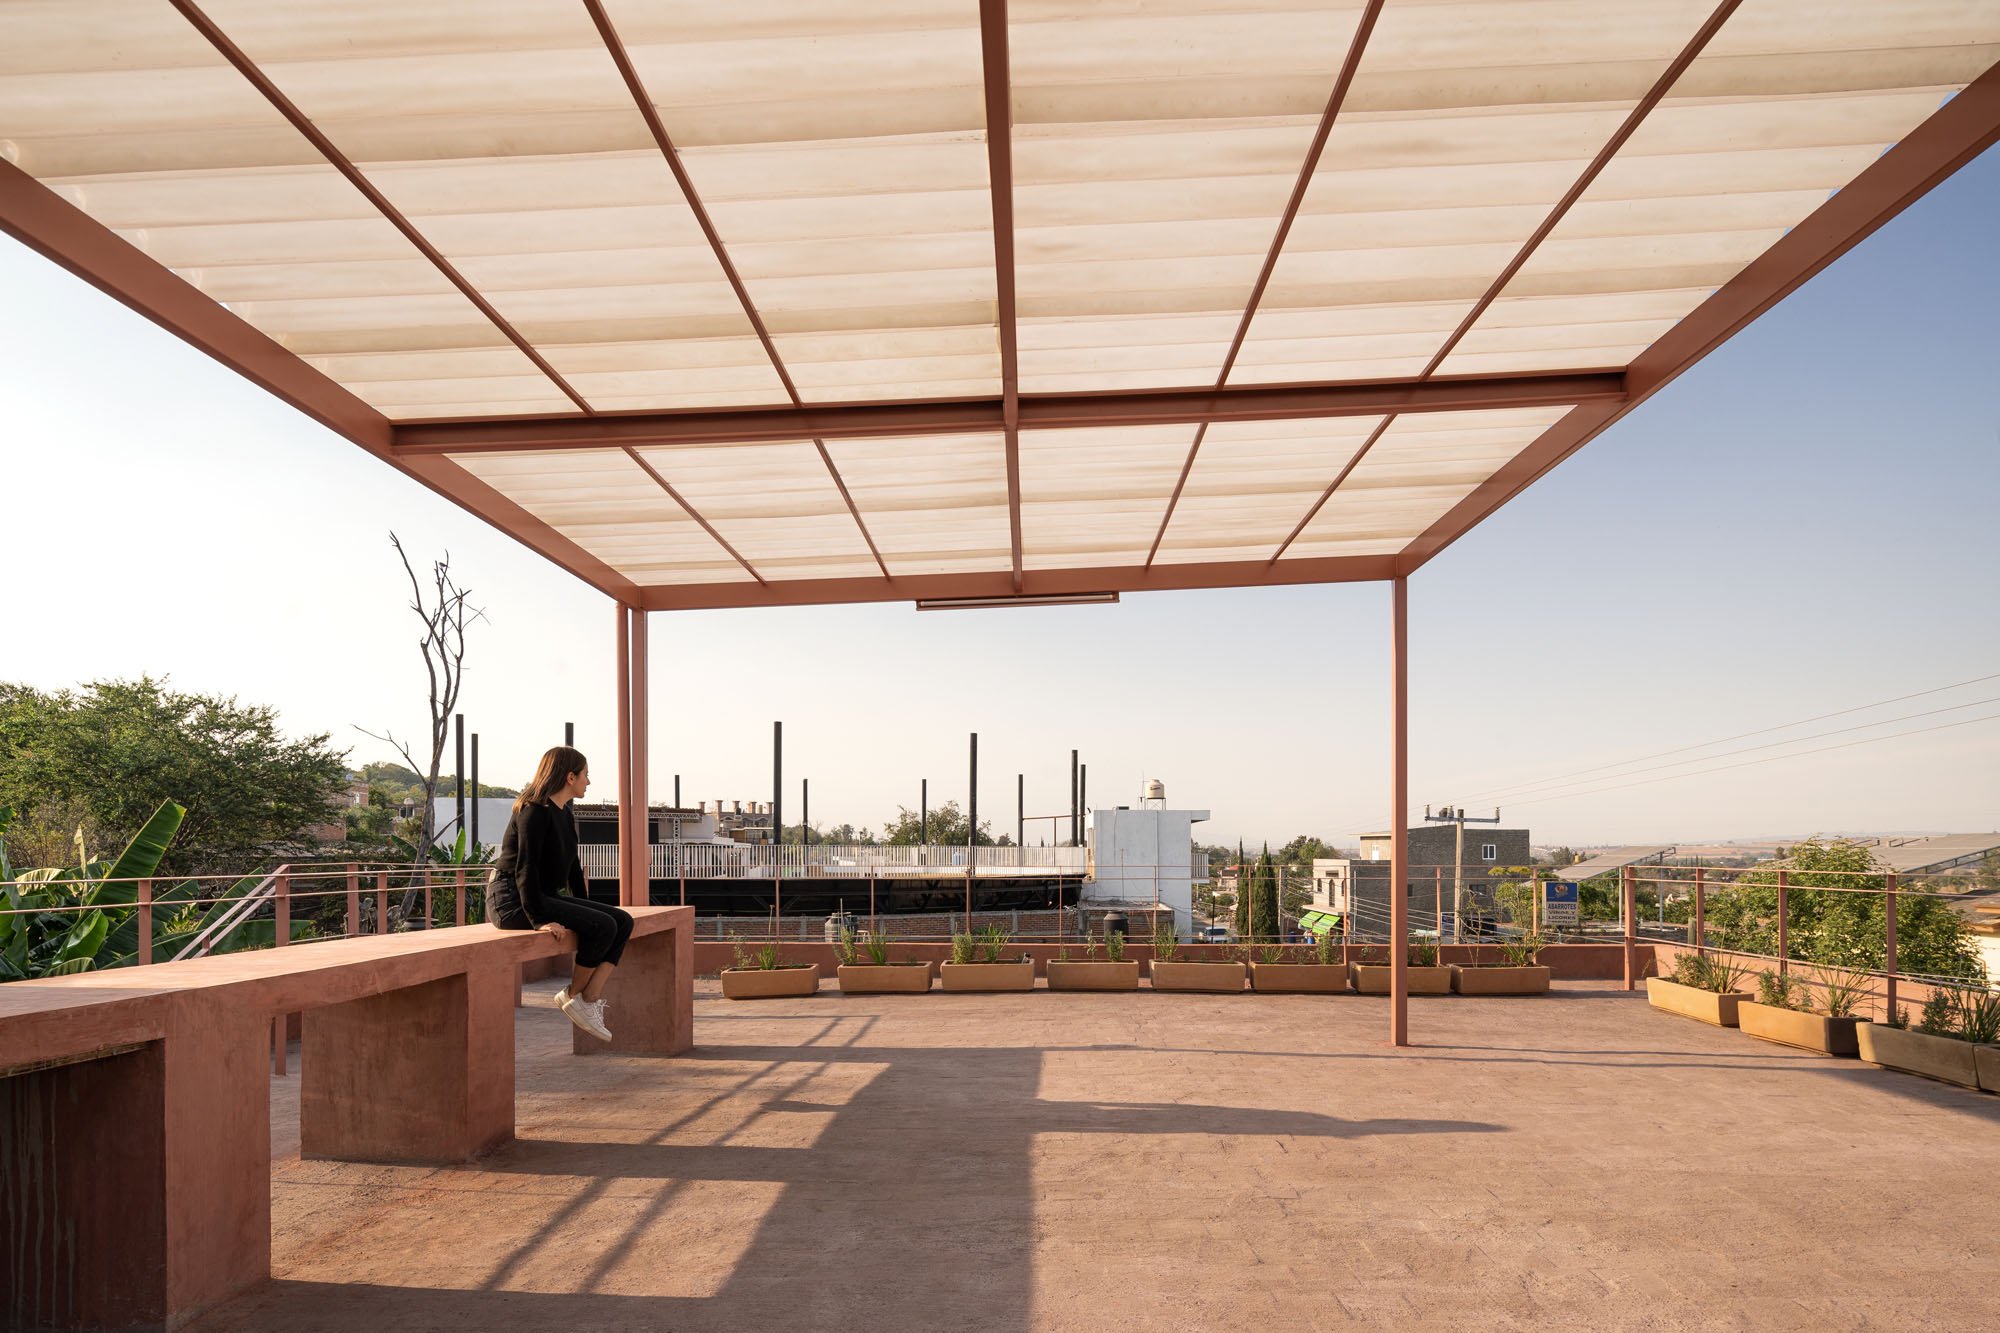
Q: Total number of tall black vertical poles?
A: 11